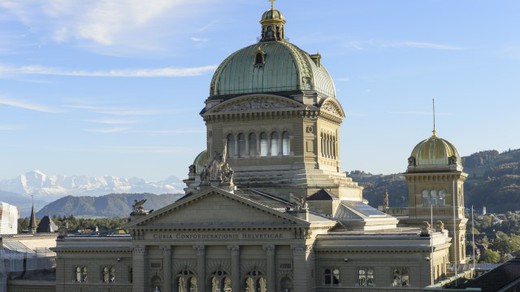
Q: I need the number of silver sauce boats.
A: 0